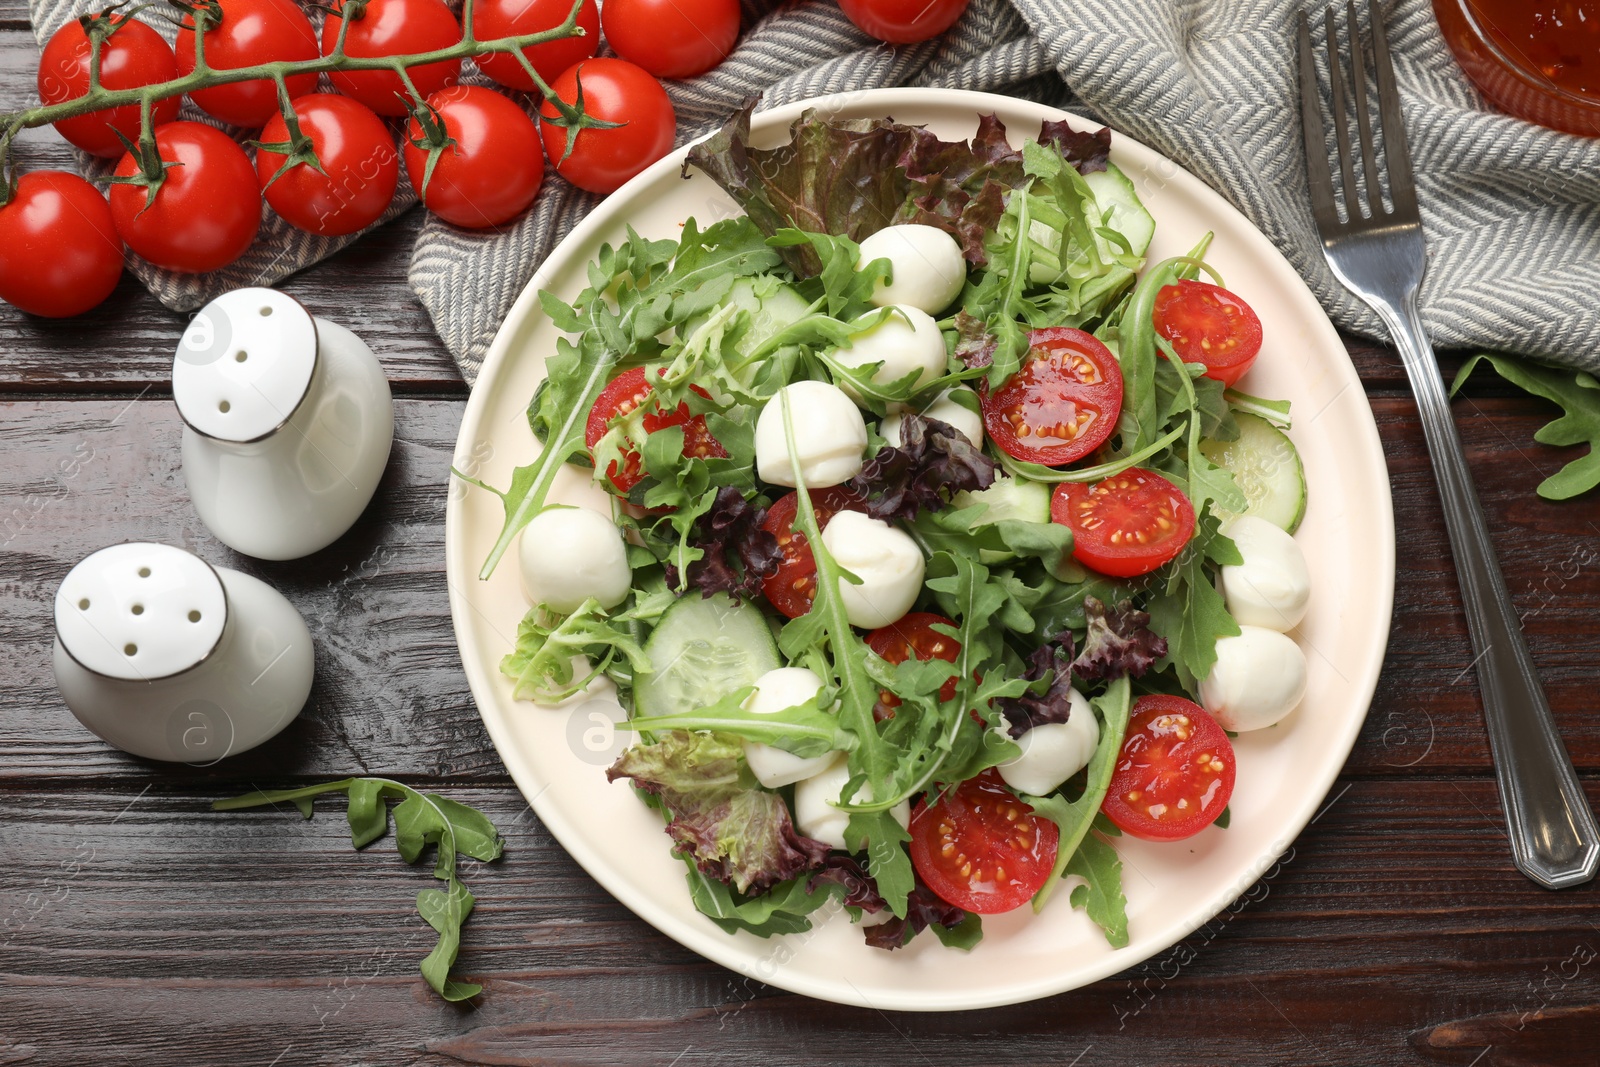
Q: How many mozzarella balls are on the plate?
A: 11